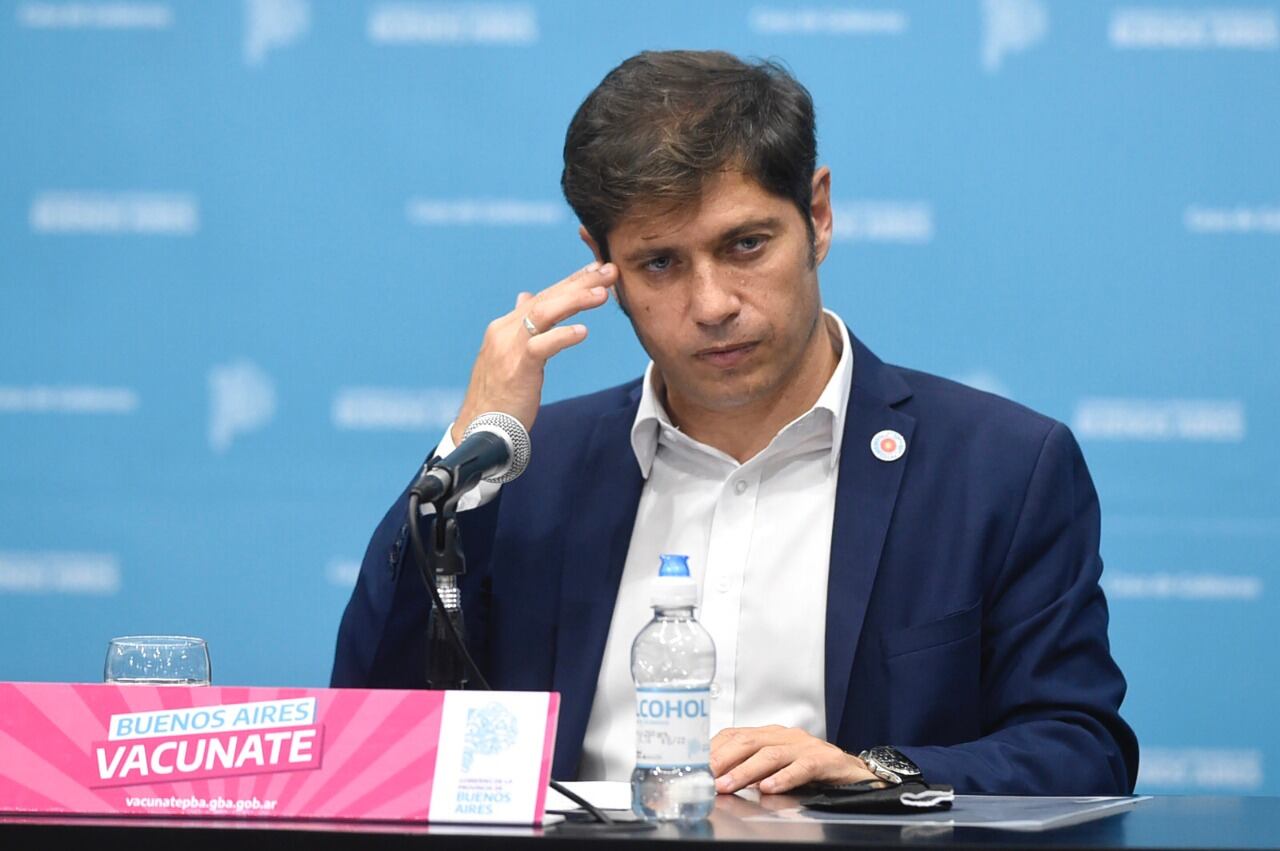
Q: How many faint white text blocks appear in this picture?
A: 15